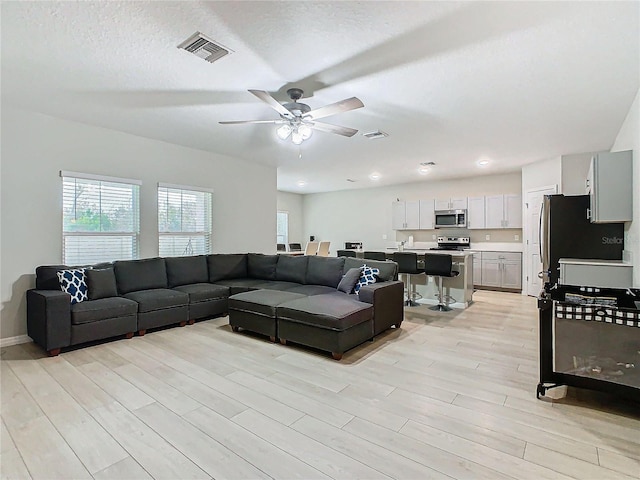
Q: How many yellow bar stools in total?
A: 0